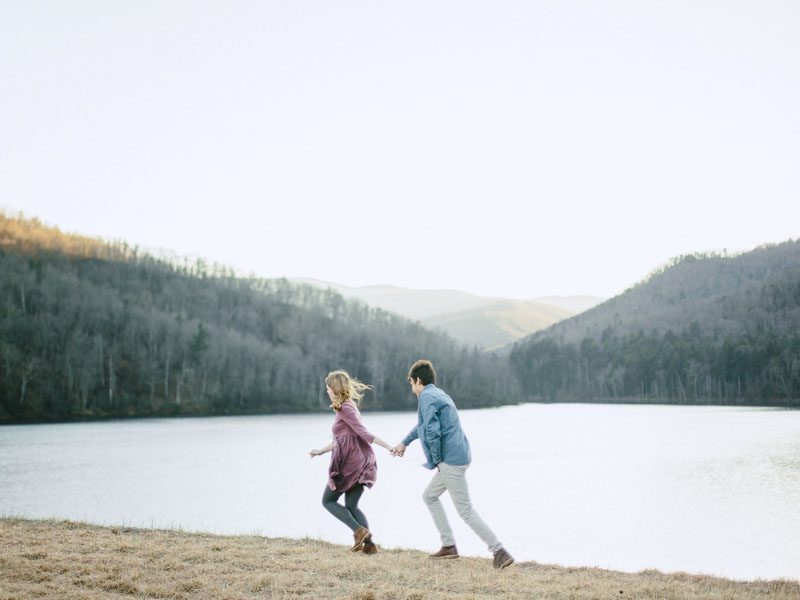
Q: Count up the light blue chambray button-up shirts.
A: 1